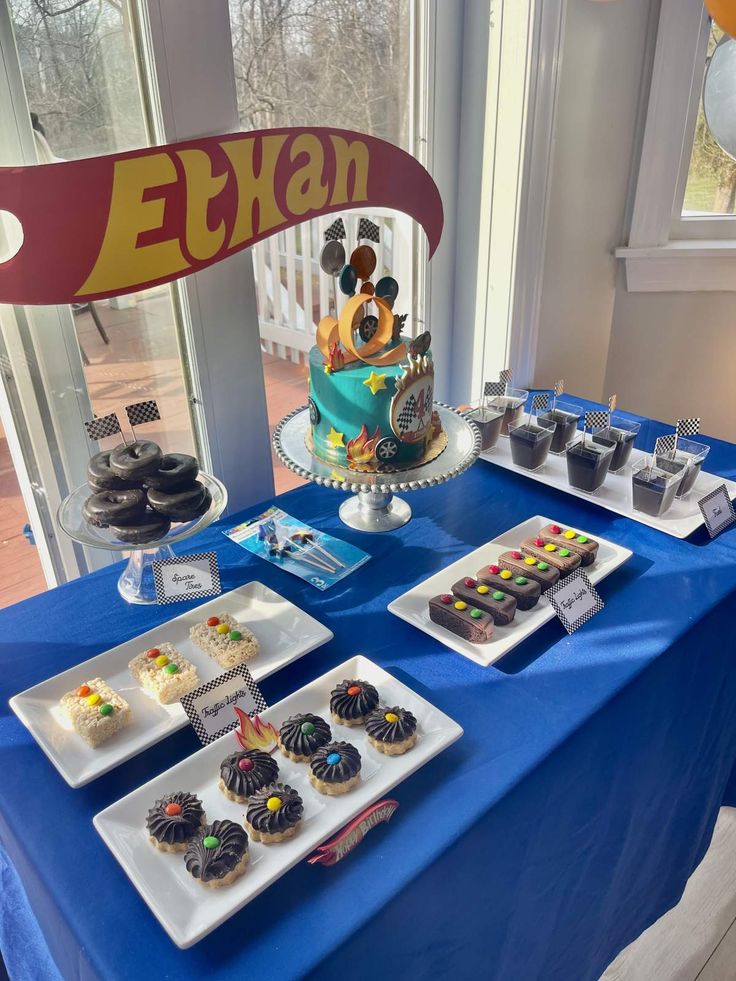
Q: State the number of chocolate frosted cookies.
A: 8